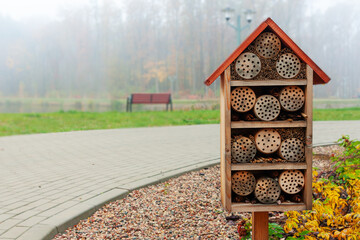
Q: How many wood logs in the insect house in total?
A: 12